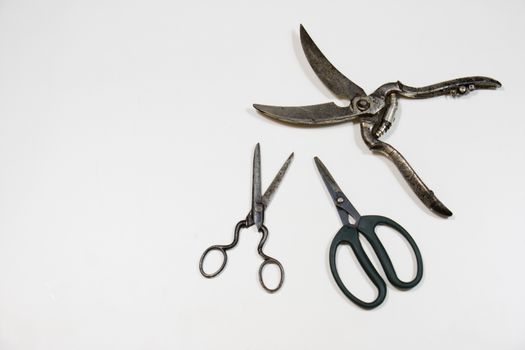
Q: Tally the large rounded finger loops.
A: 2